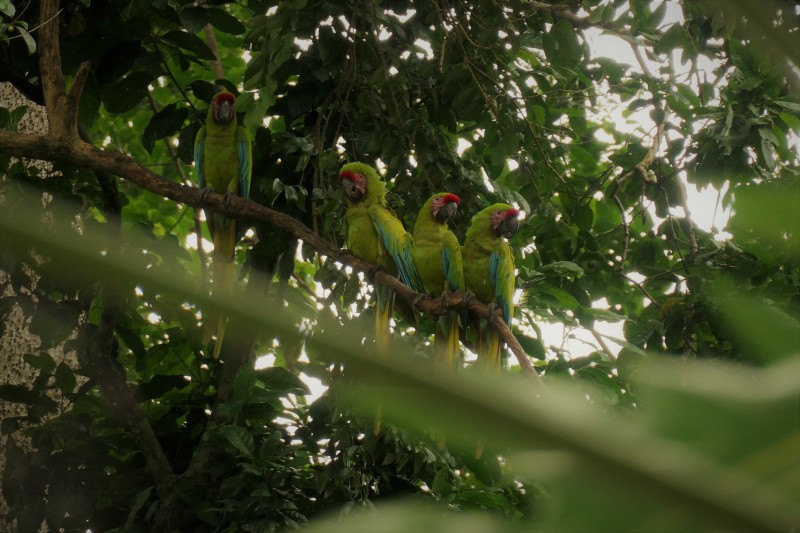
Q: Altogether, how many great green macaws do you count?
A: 4